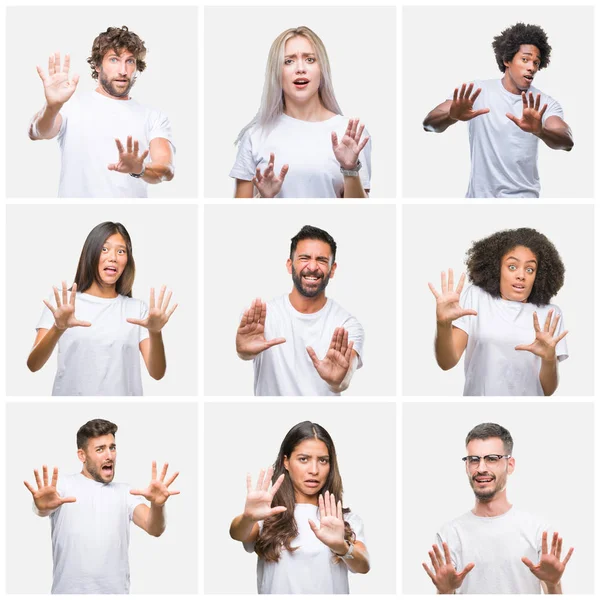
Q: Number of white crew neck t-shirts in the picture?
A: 9